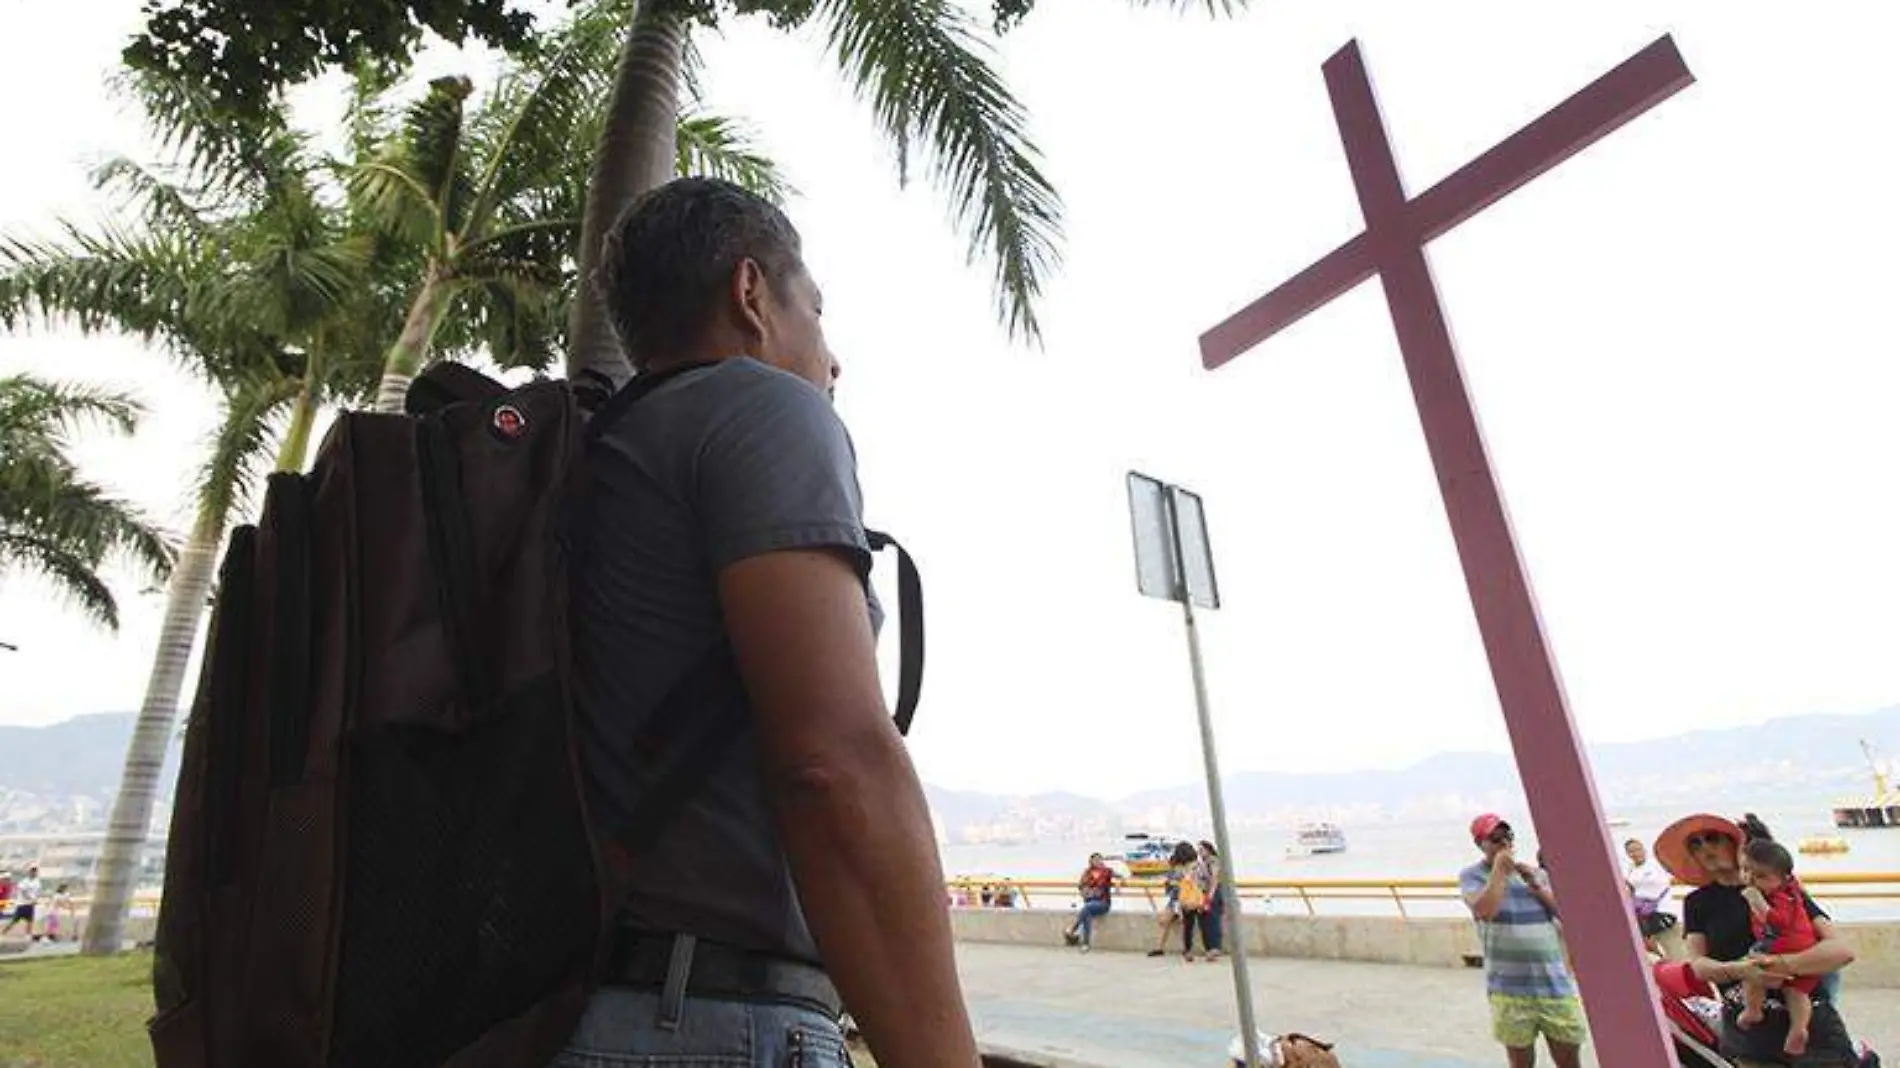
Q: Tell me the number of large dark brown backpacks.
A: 1